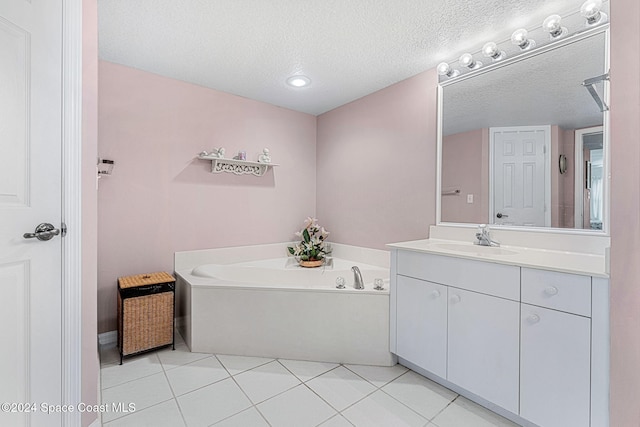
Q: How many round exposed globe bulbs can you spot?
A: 6